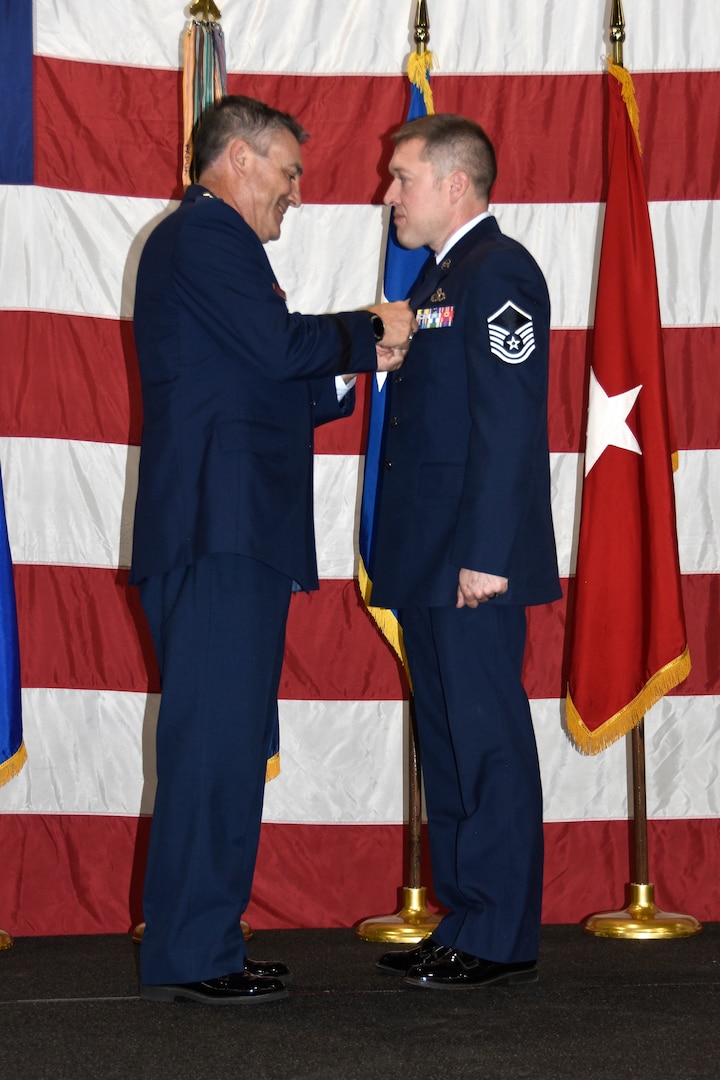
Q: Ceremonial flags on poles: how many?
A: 4